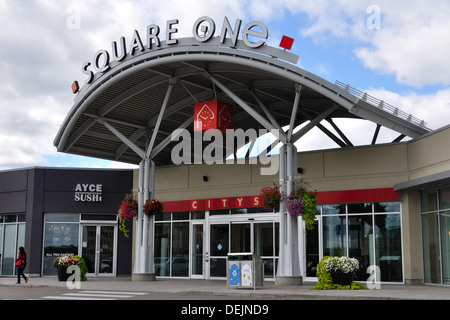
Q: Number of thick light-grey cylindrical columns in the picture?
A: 2